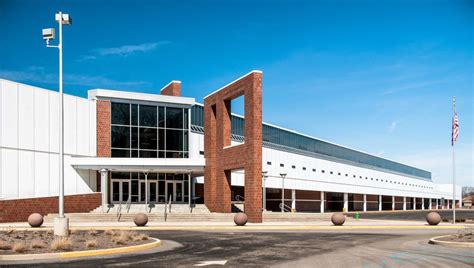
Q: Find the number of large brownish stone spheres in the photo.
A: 5